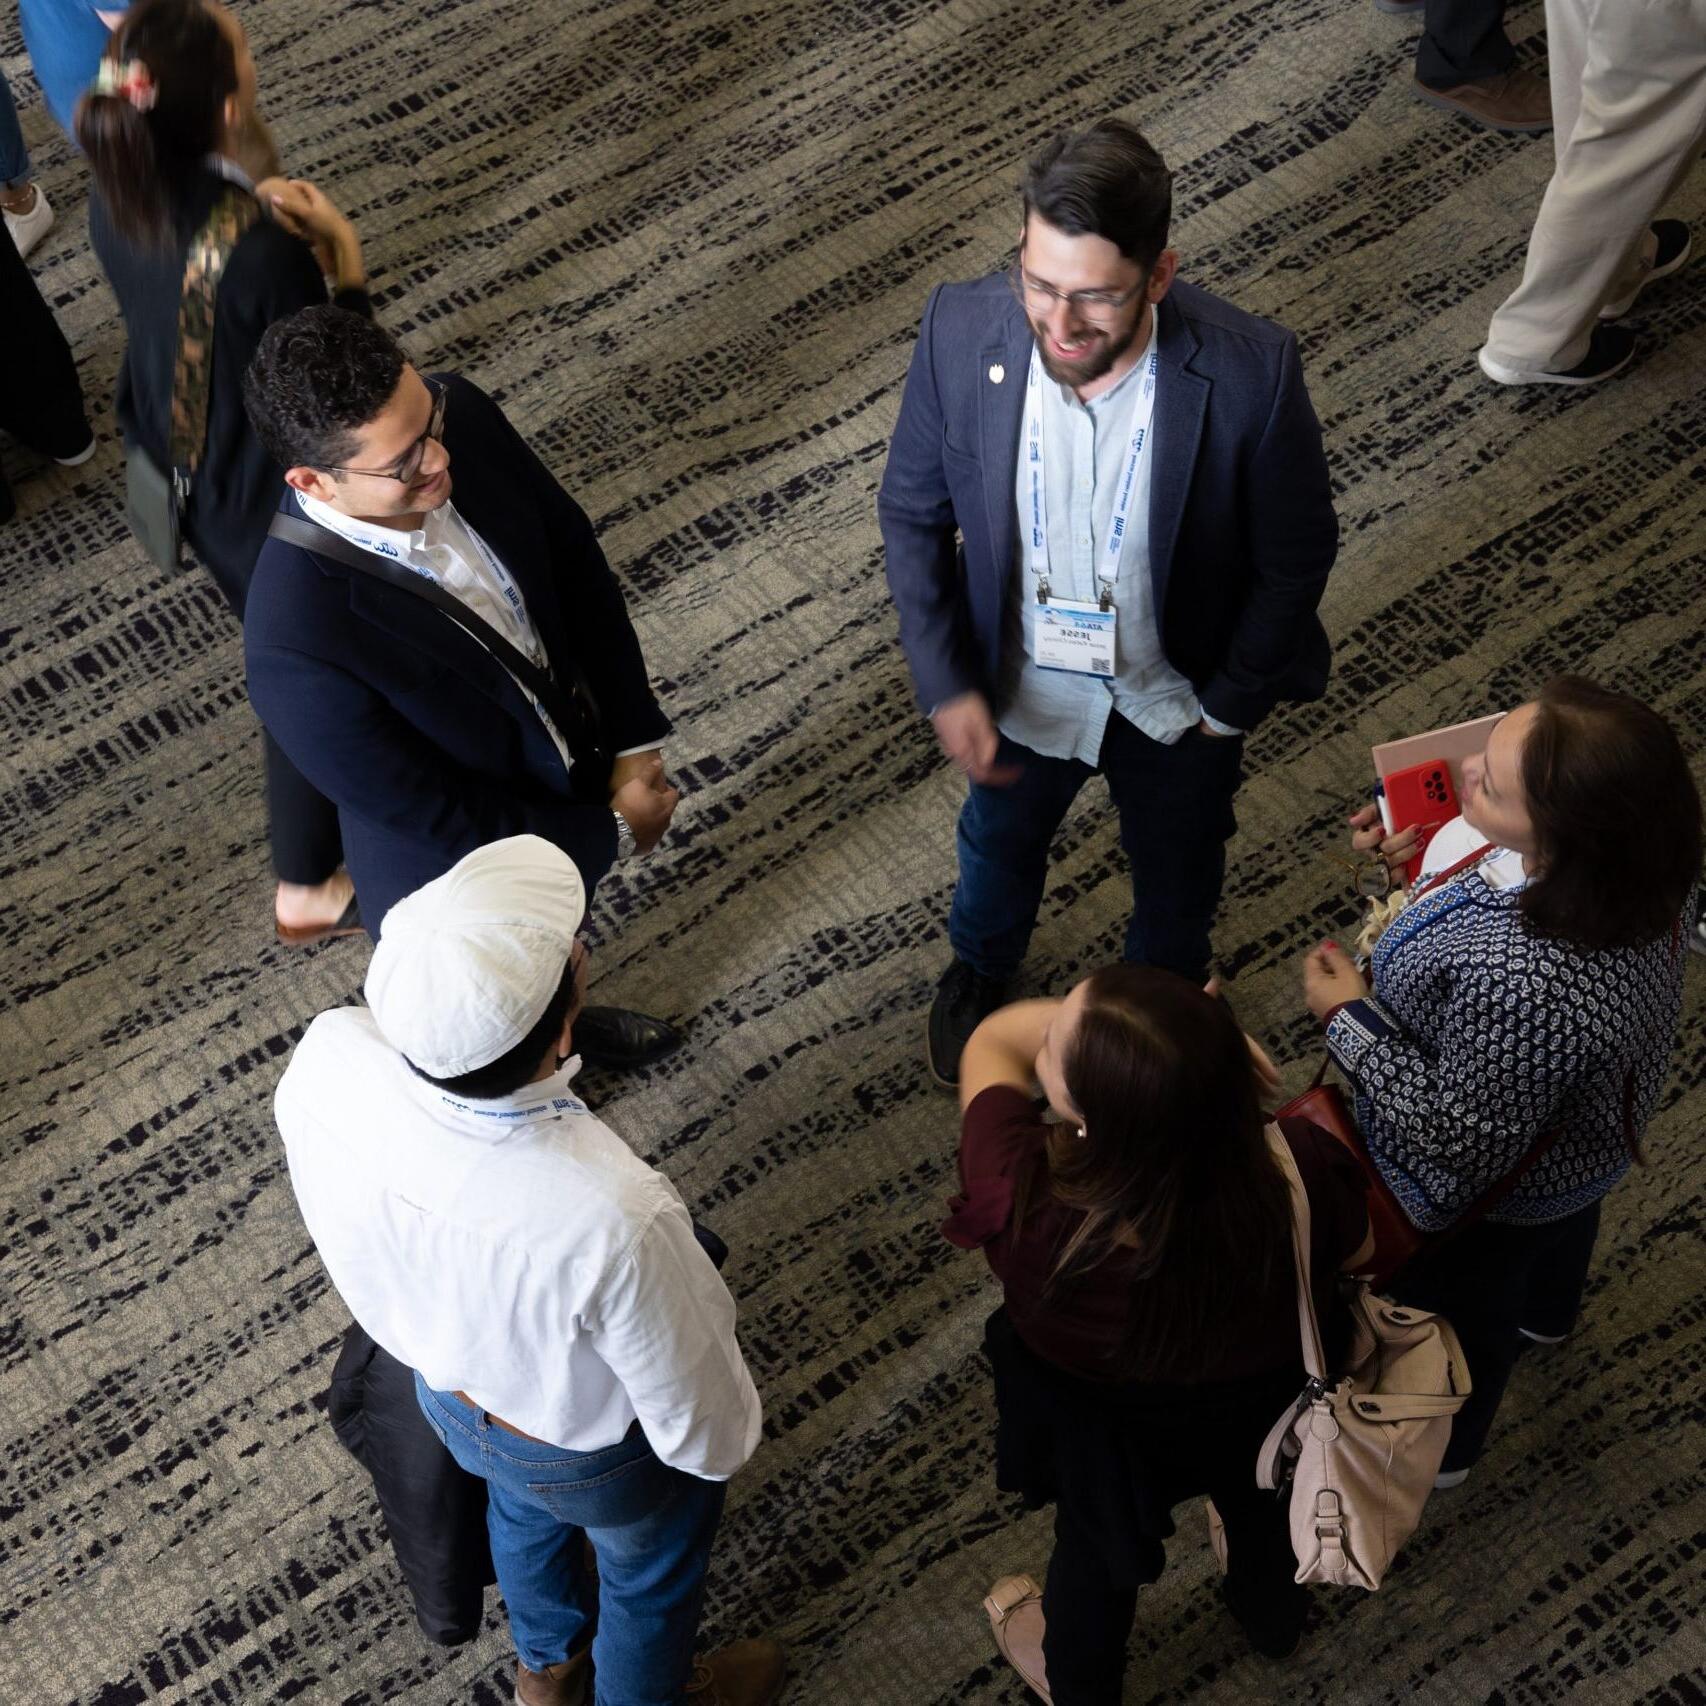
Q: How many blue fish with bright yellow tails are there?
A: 0